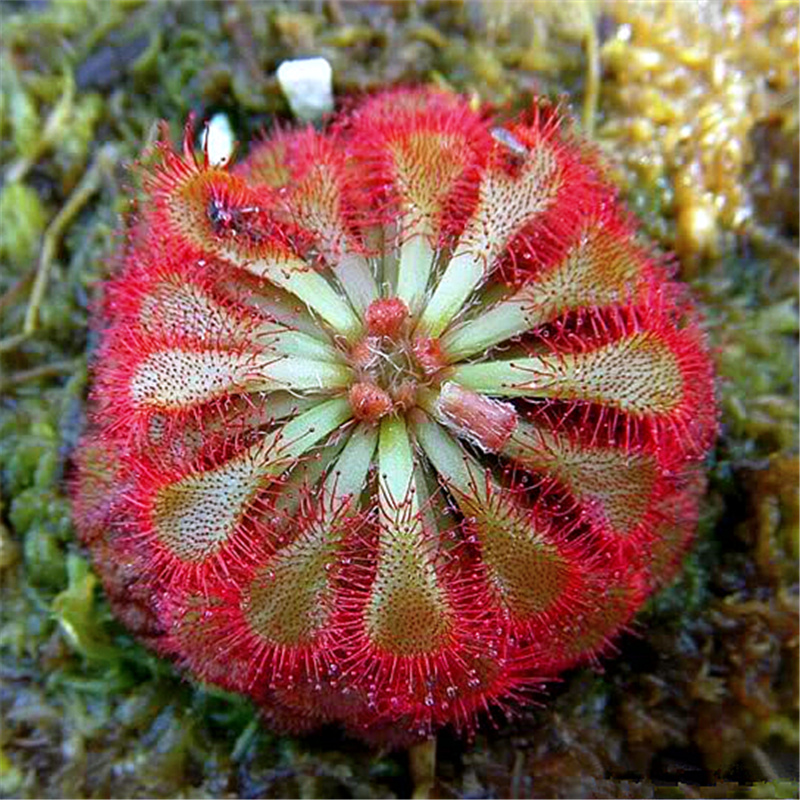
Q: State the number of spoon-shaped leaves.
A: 13